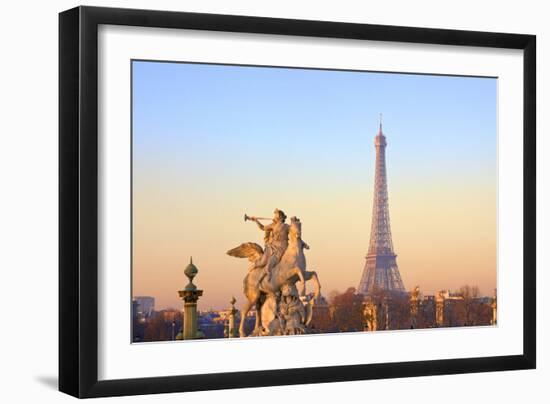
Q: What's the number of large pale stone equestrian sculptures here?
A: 1